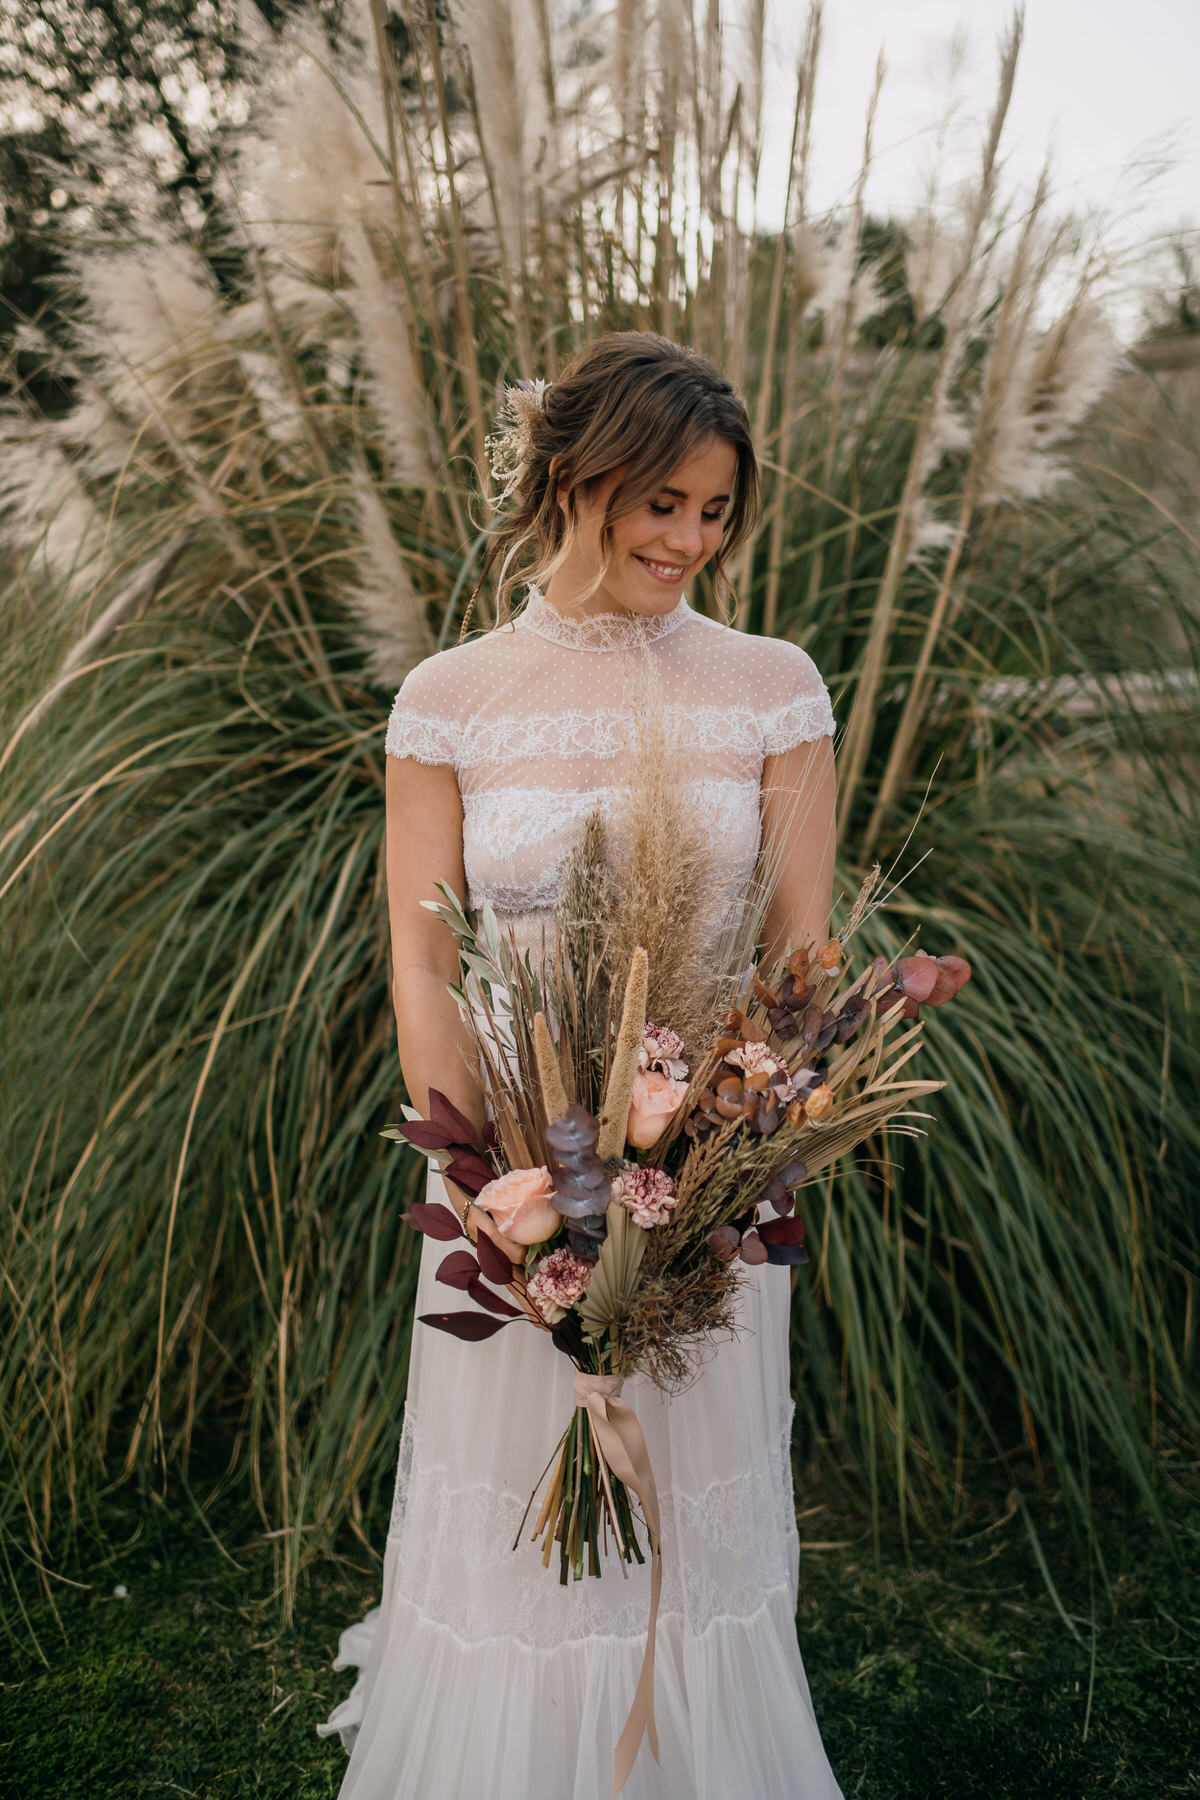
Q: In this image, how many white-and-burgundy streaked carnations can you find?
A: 4